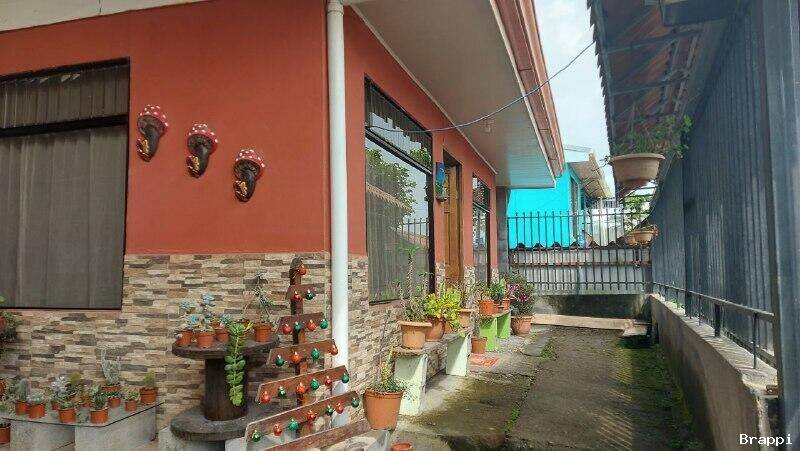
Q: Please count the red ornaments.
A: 12